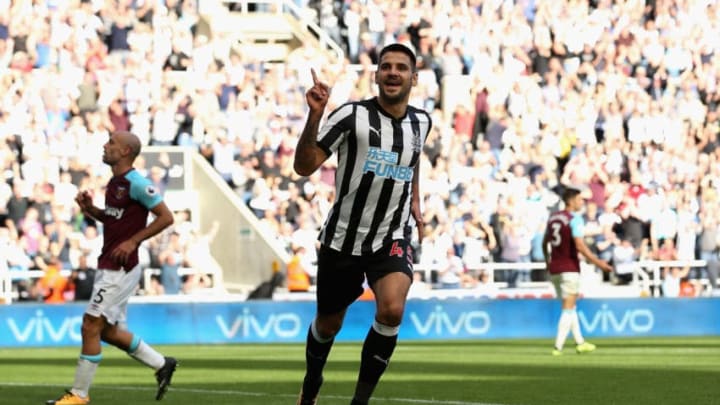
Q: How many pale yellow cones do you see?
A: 0